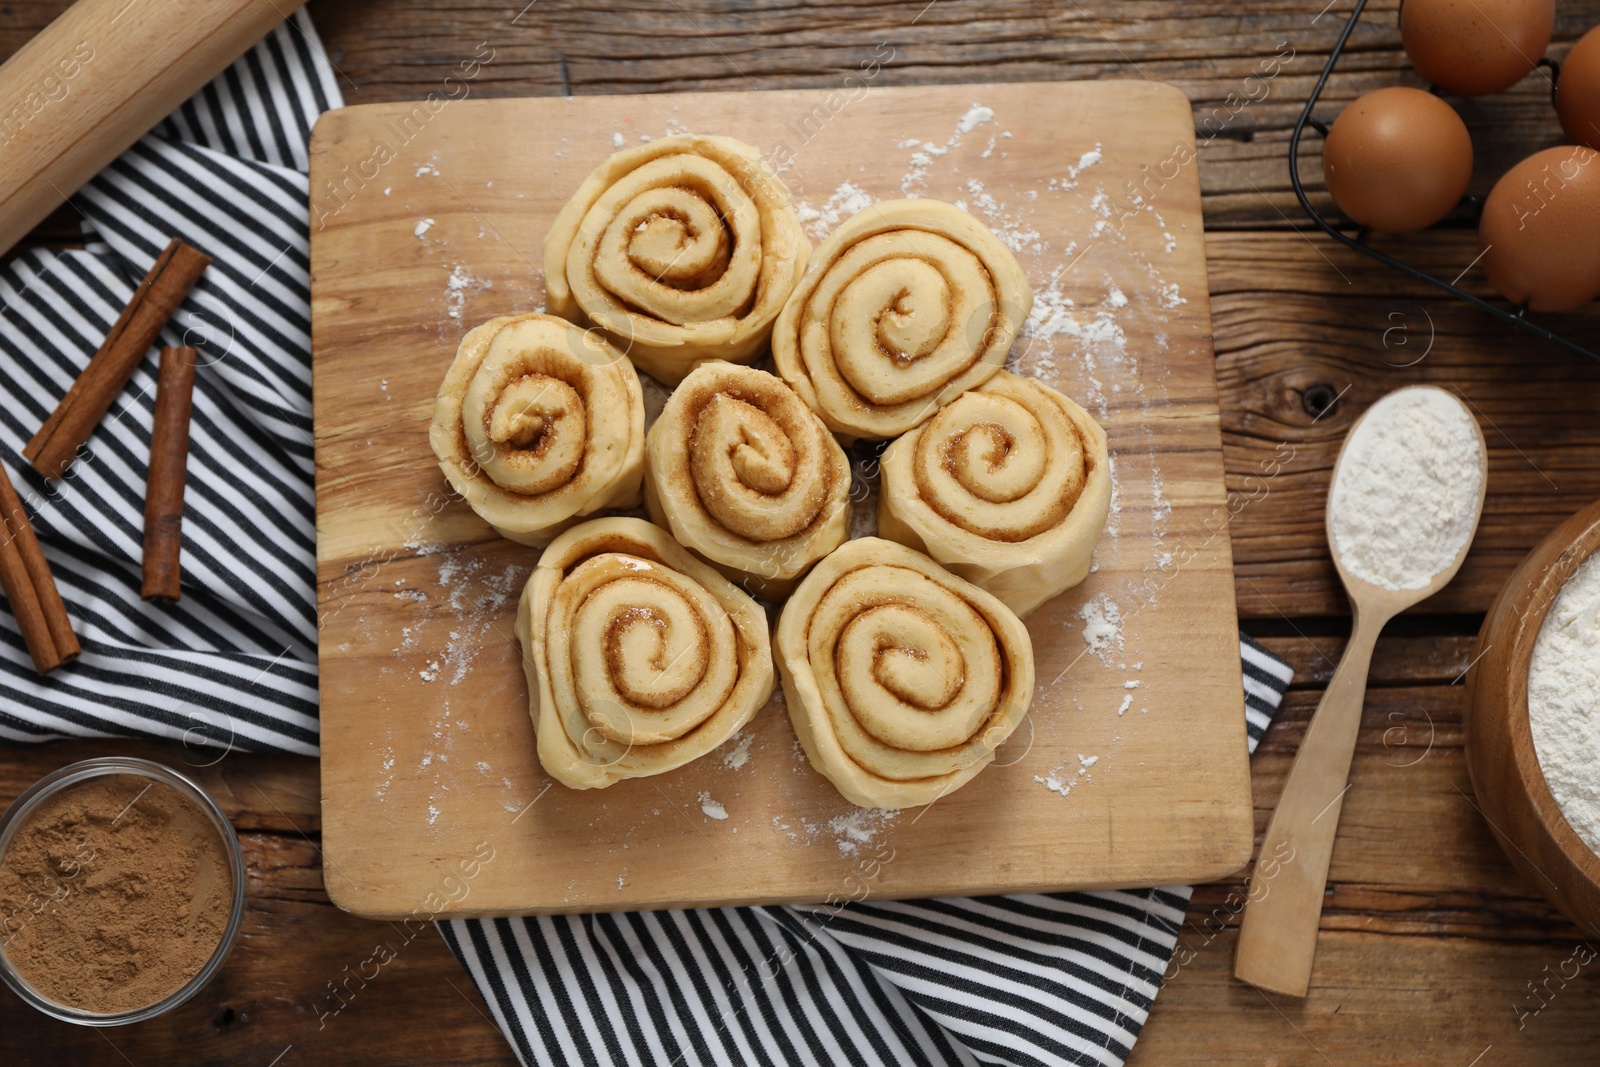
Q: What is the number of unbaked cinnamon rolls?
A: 7